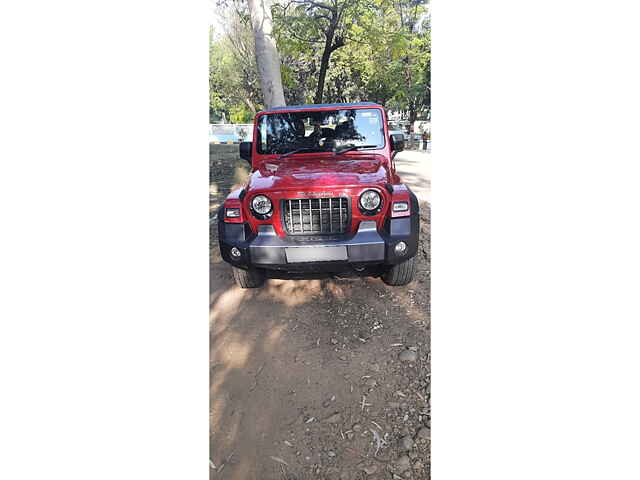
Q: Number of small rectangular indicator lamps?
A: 2